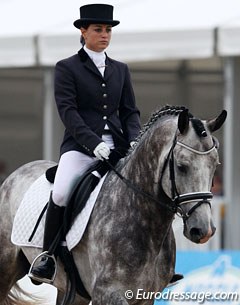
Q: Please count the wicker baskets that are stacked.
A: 0